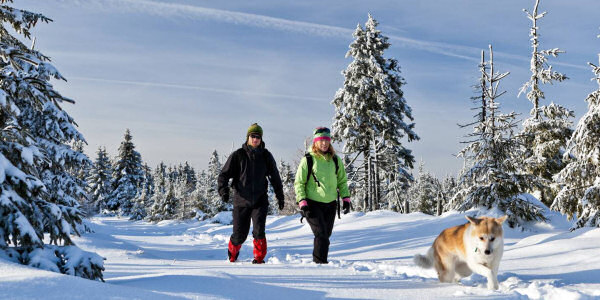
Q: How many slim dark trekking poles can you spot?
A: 0